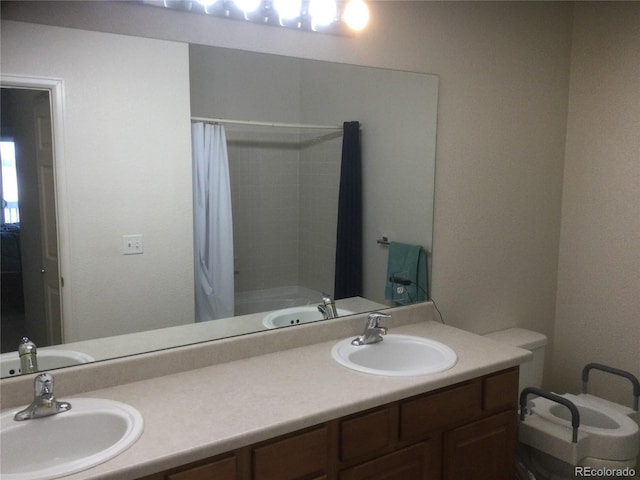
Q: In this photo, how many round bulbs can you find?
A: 5